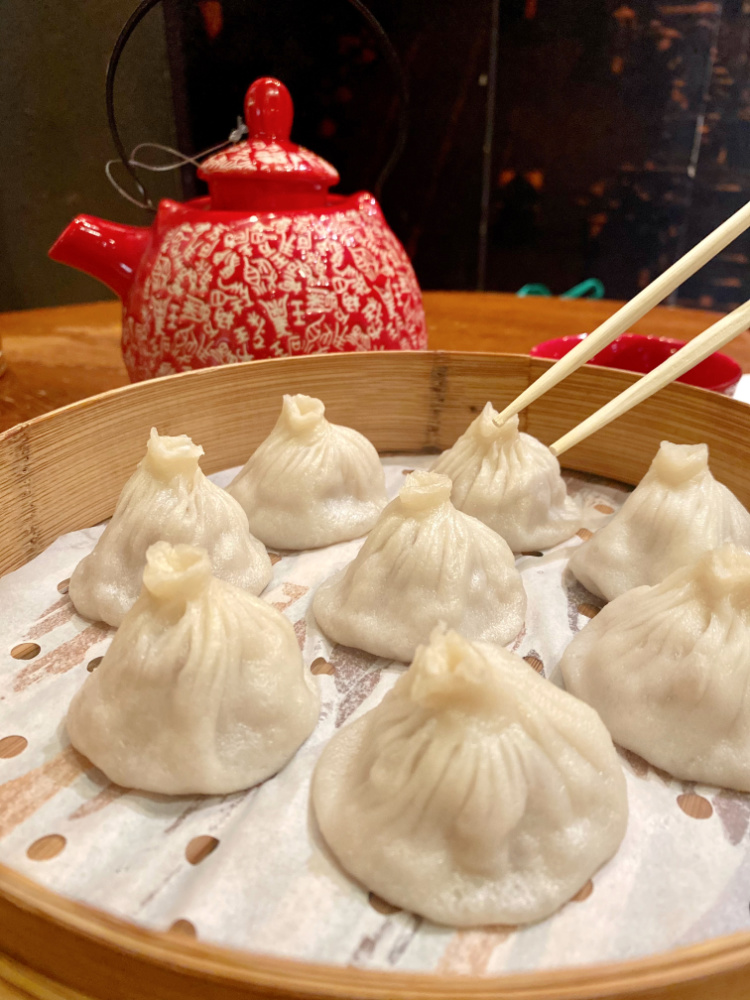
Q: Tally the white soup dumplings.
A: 8